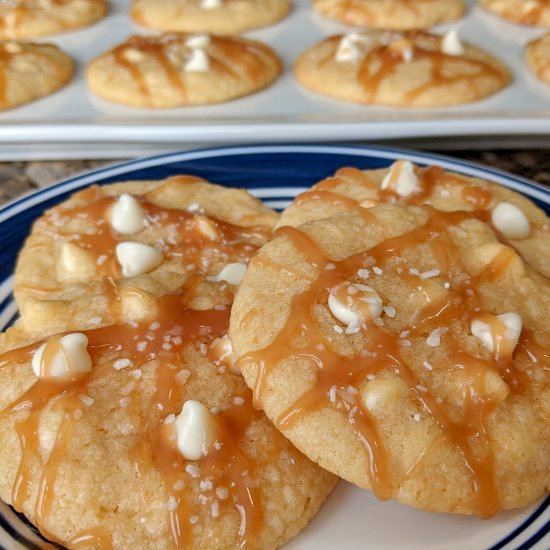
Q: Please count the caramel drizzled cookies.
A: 12